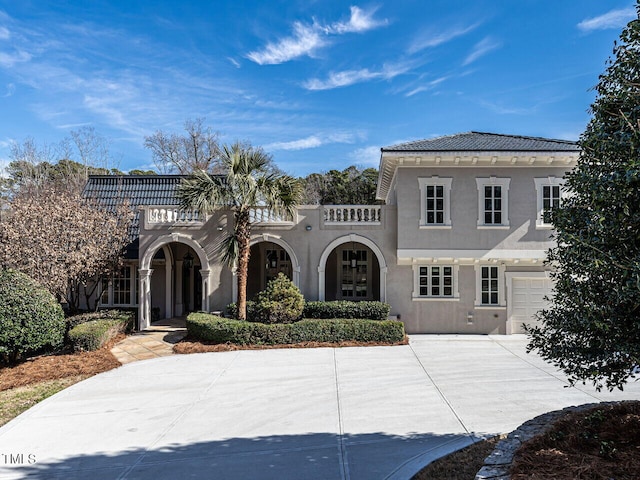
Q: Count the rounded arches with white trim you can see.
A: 3